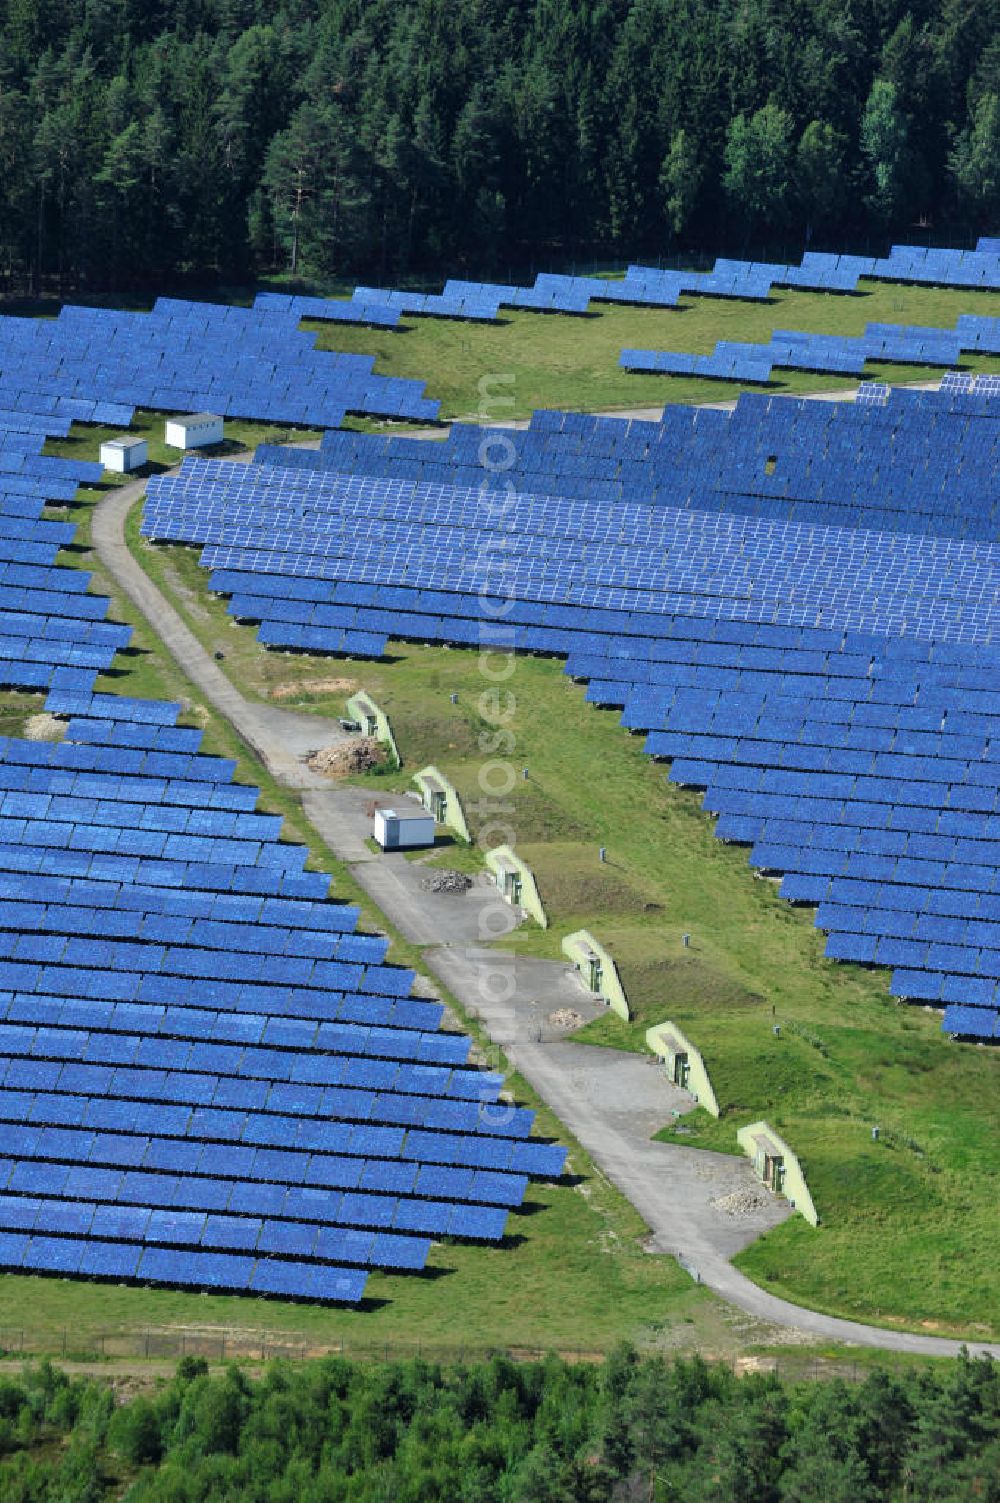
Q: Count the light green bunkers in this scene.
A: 6